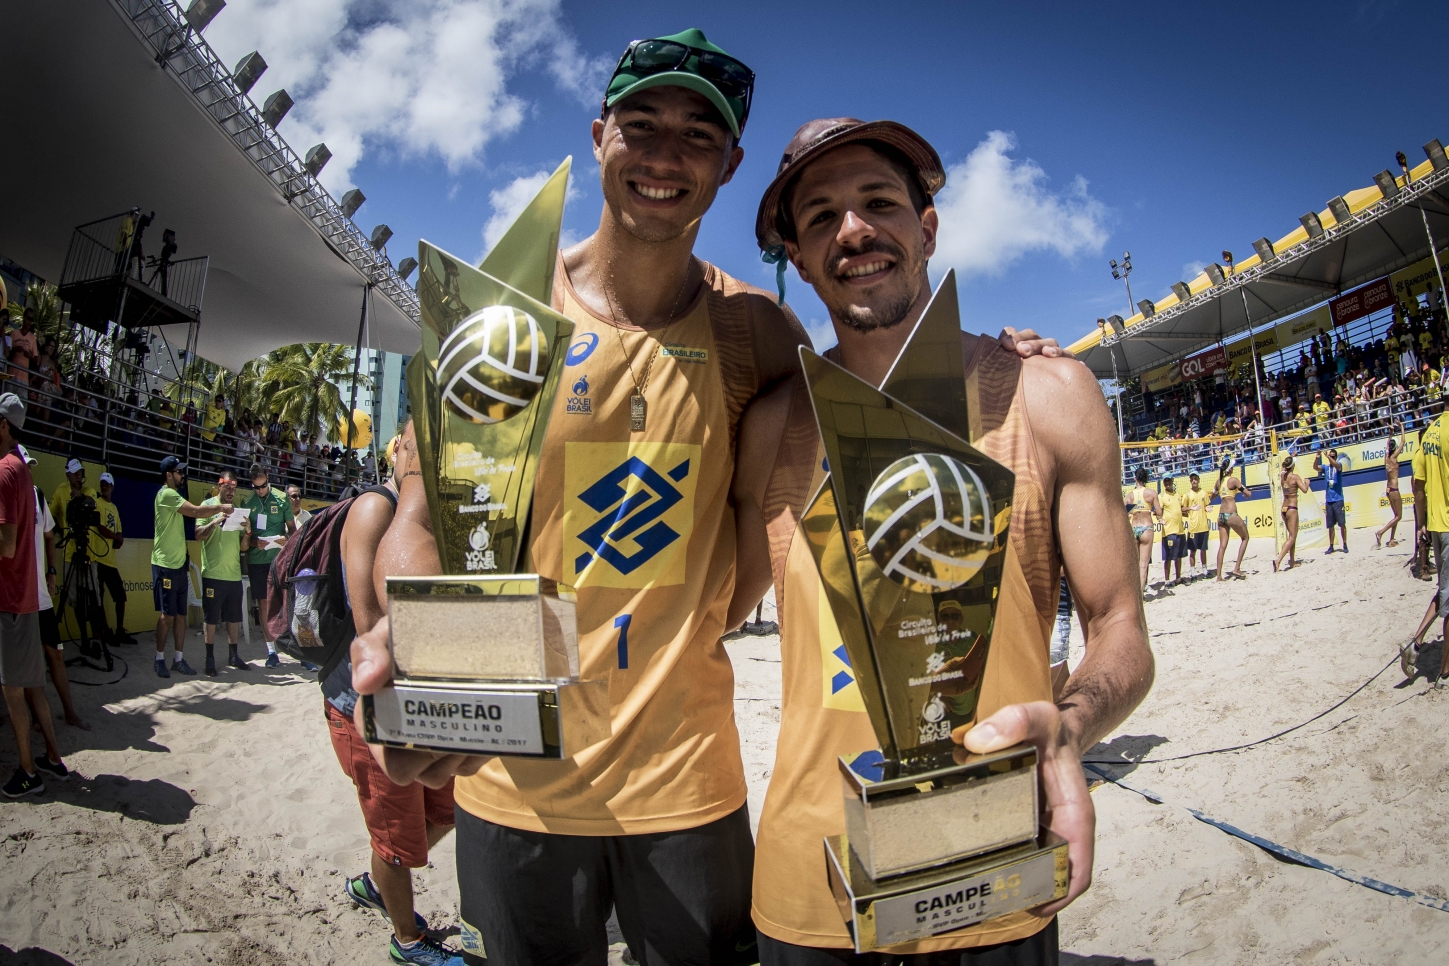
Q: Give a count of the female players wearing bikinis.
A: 4